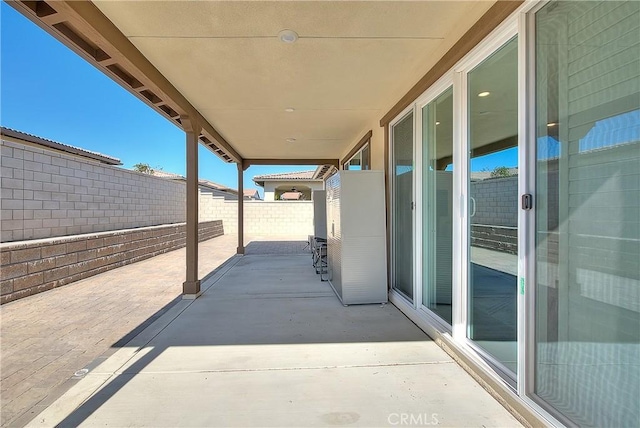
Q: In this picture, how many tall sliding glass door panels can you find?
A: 4